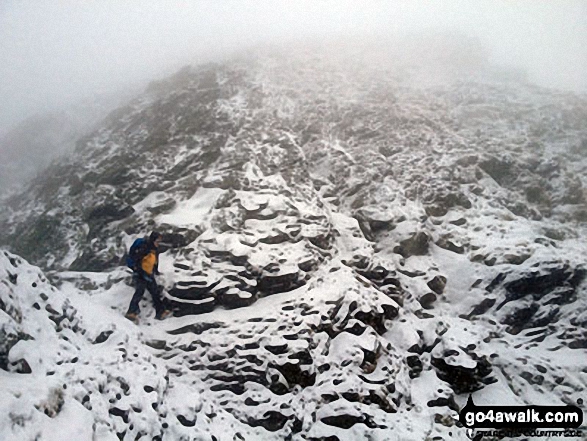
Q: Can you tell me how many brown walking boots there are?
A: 2